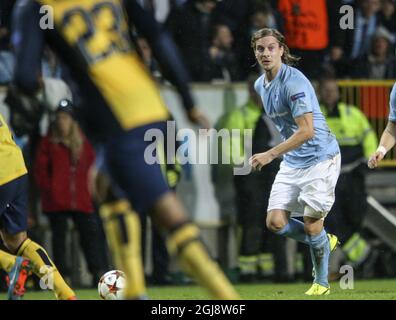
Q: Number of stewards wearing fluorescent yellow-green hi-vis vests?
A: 2